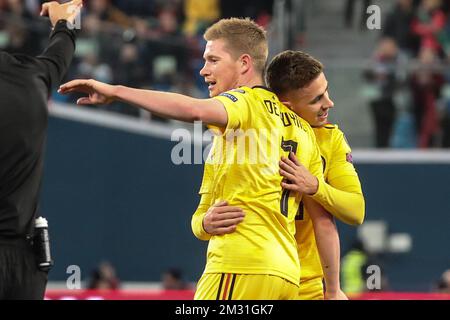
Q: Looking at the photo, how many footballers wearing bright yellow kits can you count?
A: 2